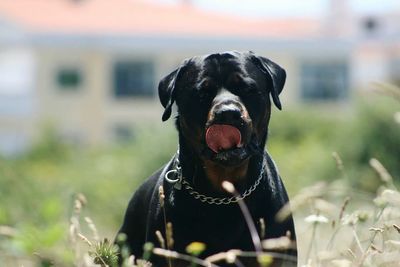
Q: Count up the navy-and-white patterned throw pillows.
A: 0